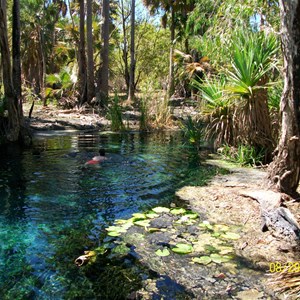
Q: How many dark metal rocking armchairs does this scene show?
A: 0